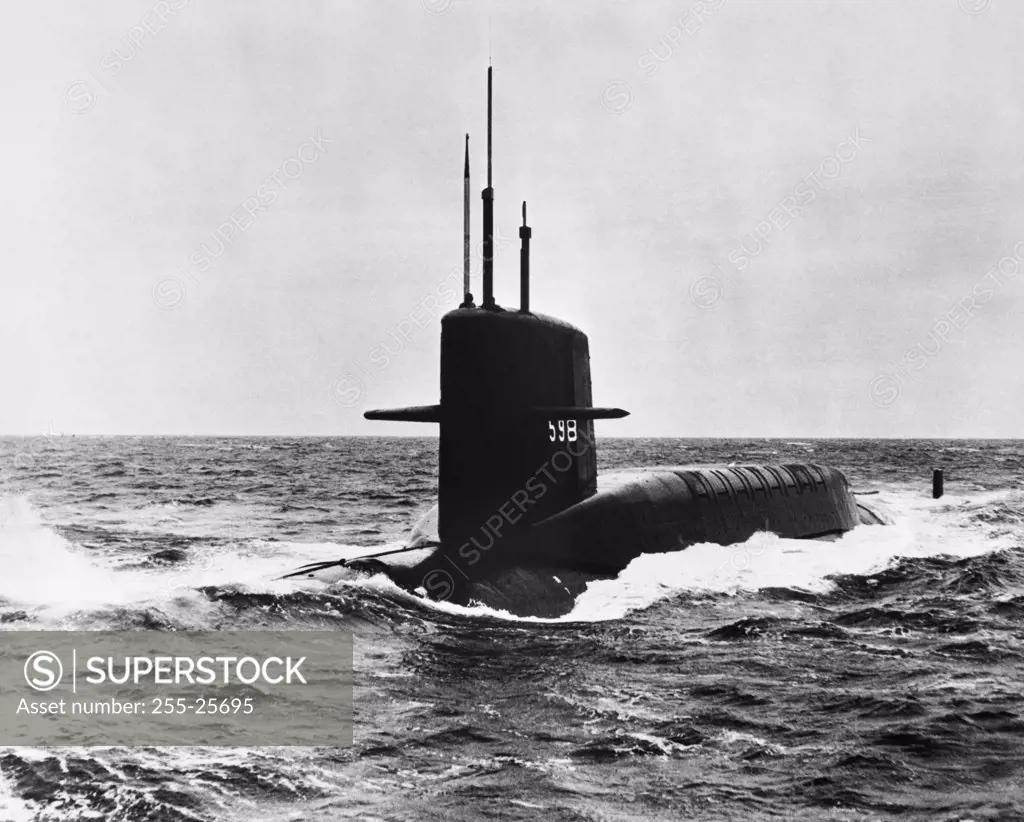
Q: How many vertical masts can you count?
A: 3